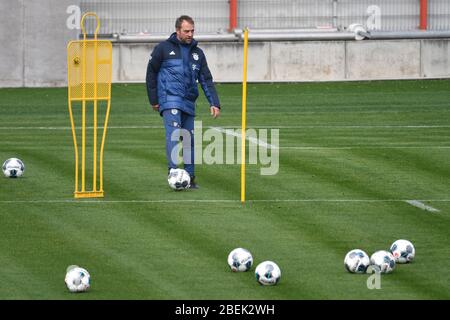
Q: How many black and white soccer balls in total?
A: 8